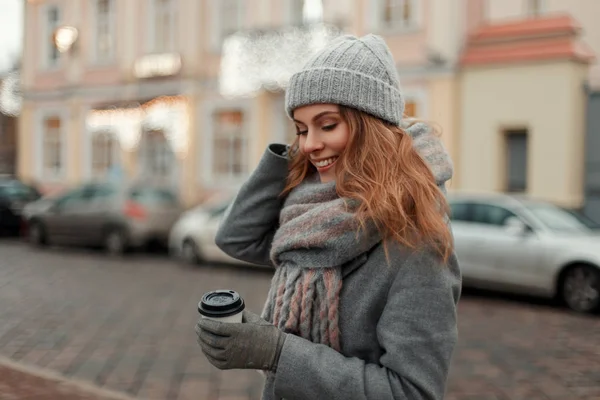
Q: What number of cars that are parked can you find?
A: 4